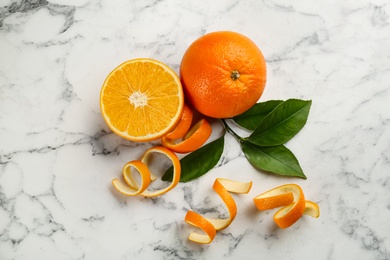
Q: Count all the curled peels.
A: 4